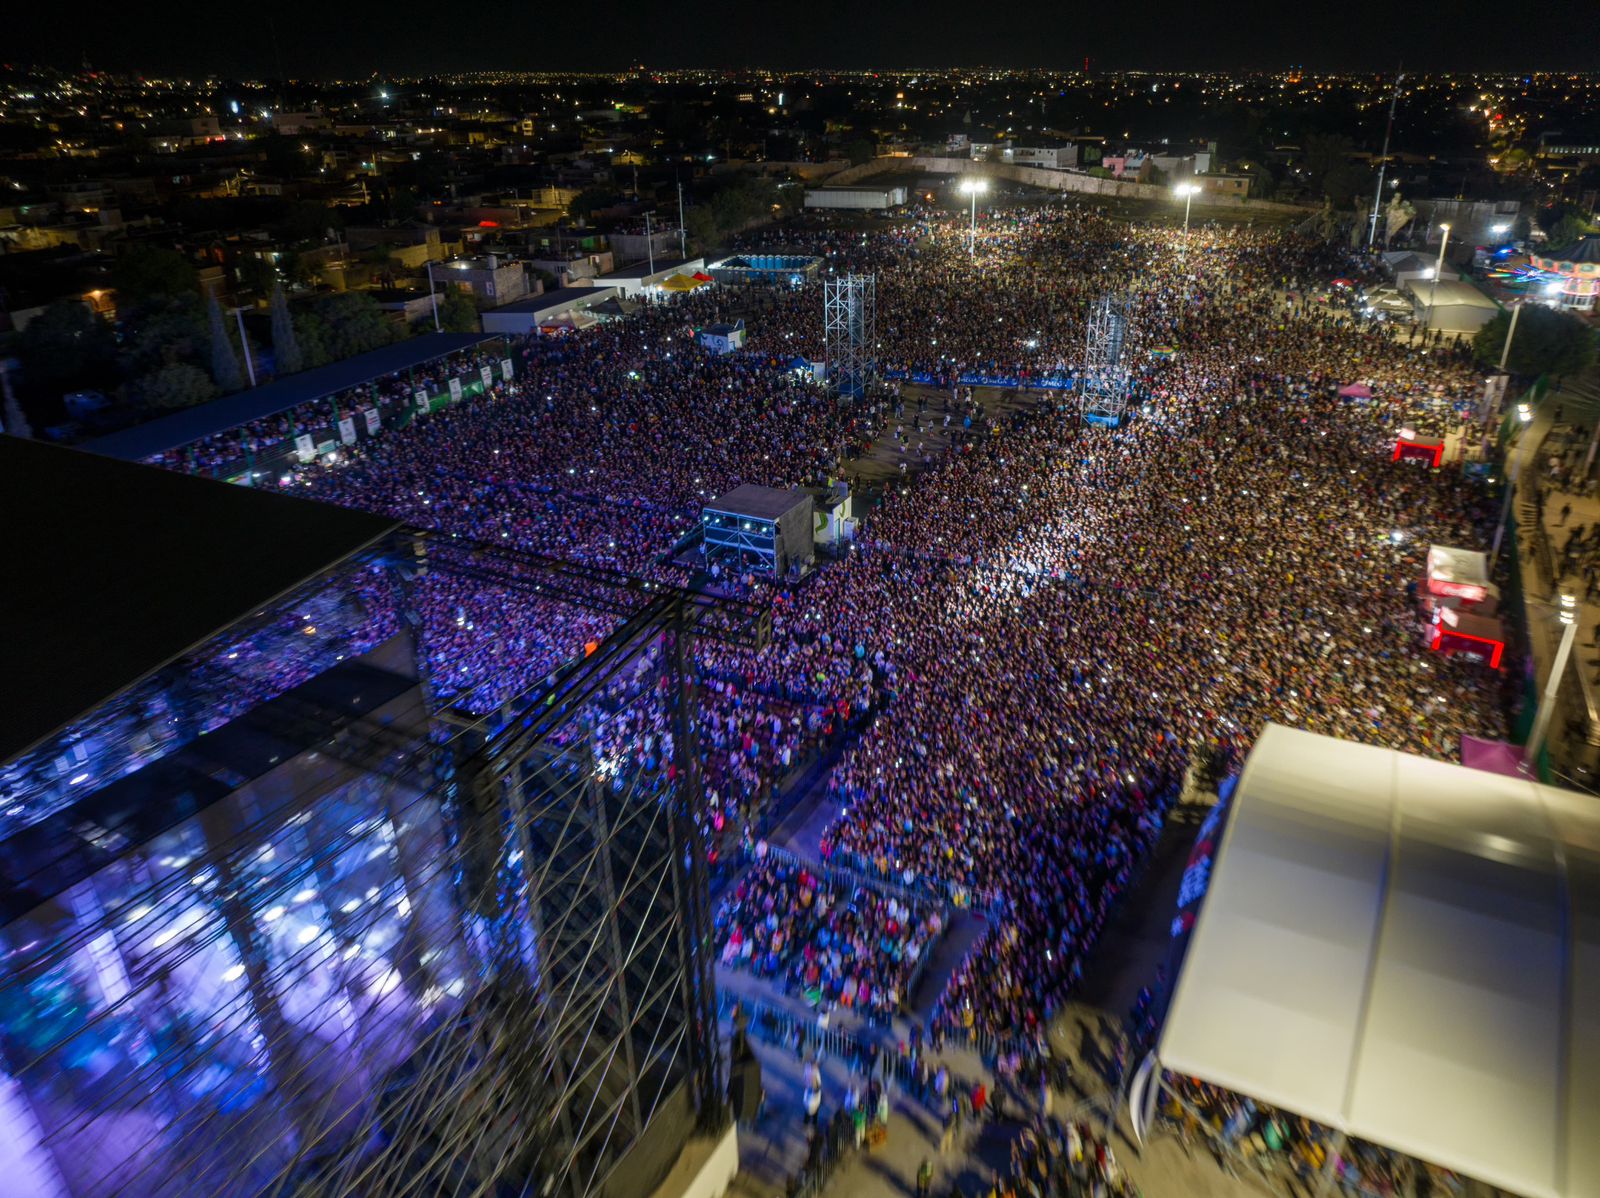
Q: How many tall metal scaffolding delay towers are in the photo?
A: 2